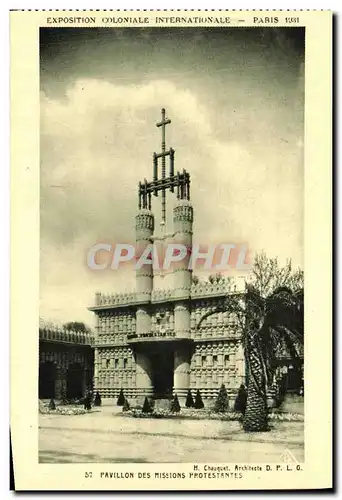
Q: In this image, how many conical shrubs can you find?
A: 11